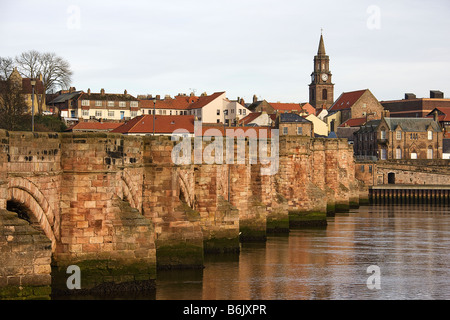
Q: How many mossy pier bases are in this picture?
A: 11